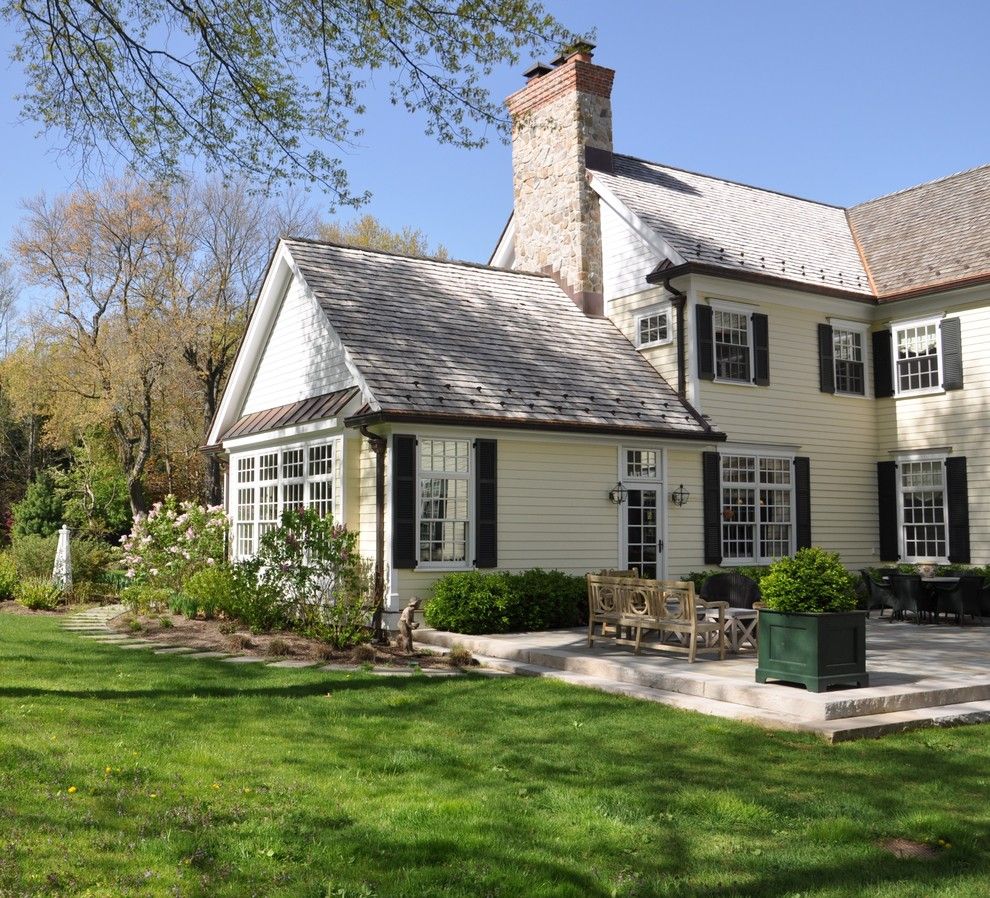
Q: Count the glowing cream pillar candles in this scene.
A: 0